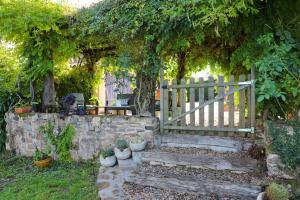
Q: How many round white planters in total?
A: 3